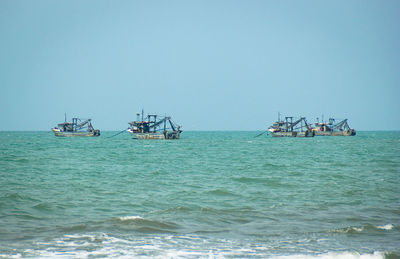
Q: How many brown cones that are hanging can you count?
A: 0